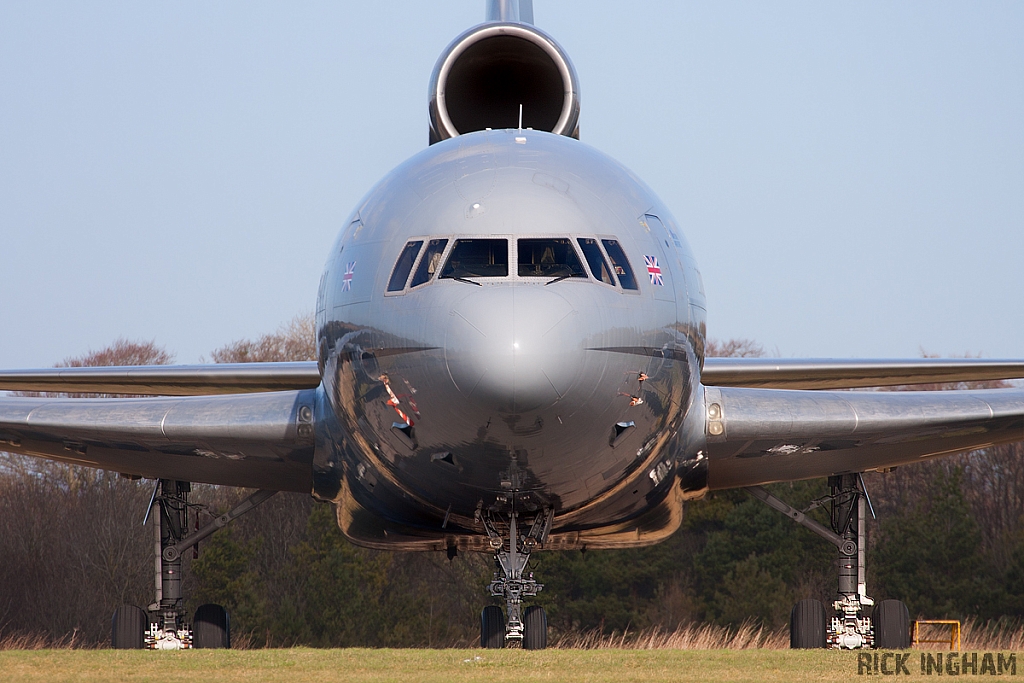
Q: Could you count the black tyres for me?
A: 6